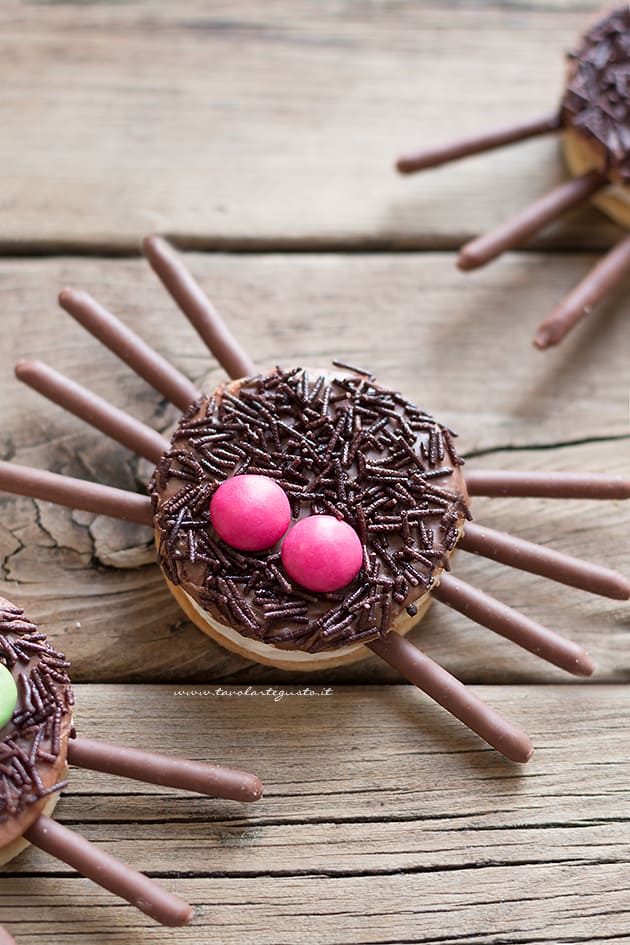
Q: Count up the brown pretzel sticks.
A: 13